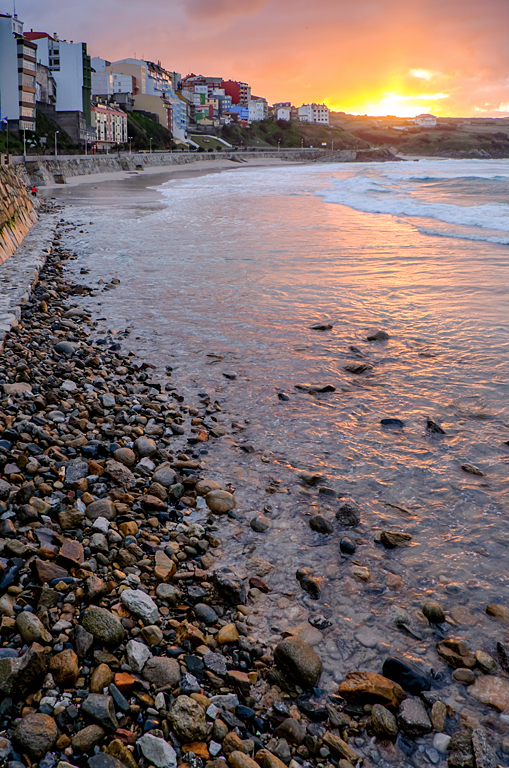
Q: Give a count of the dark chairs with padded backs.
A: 0